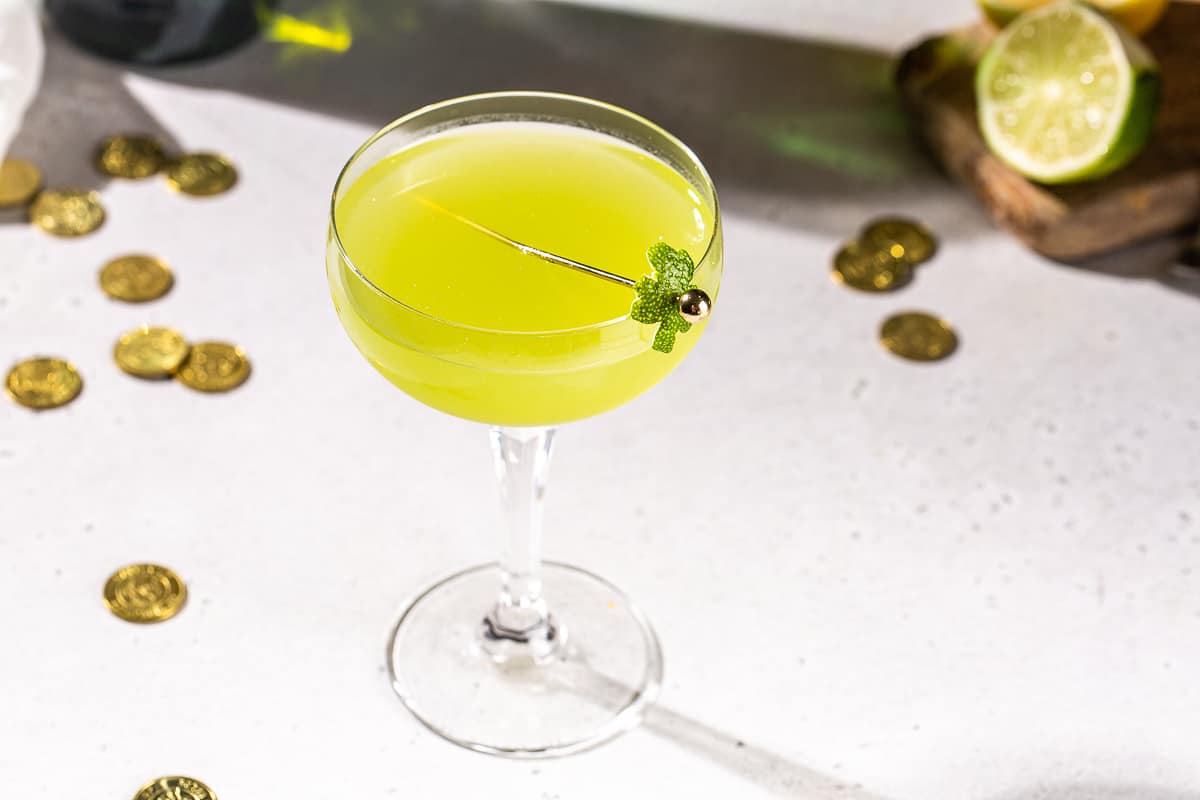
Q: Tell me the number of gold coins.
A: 13